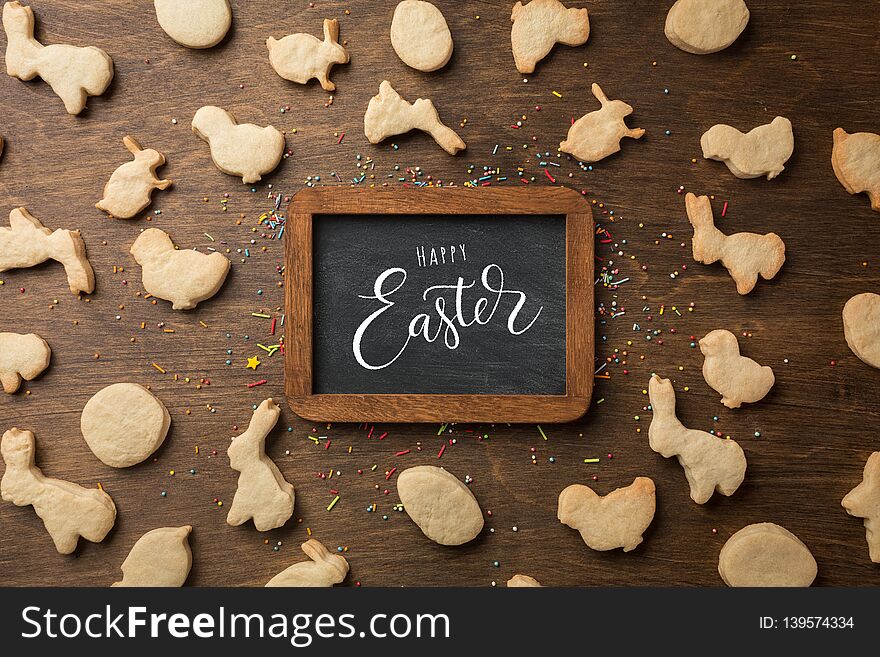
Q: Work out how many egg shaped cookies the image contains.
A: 7